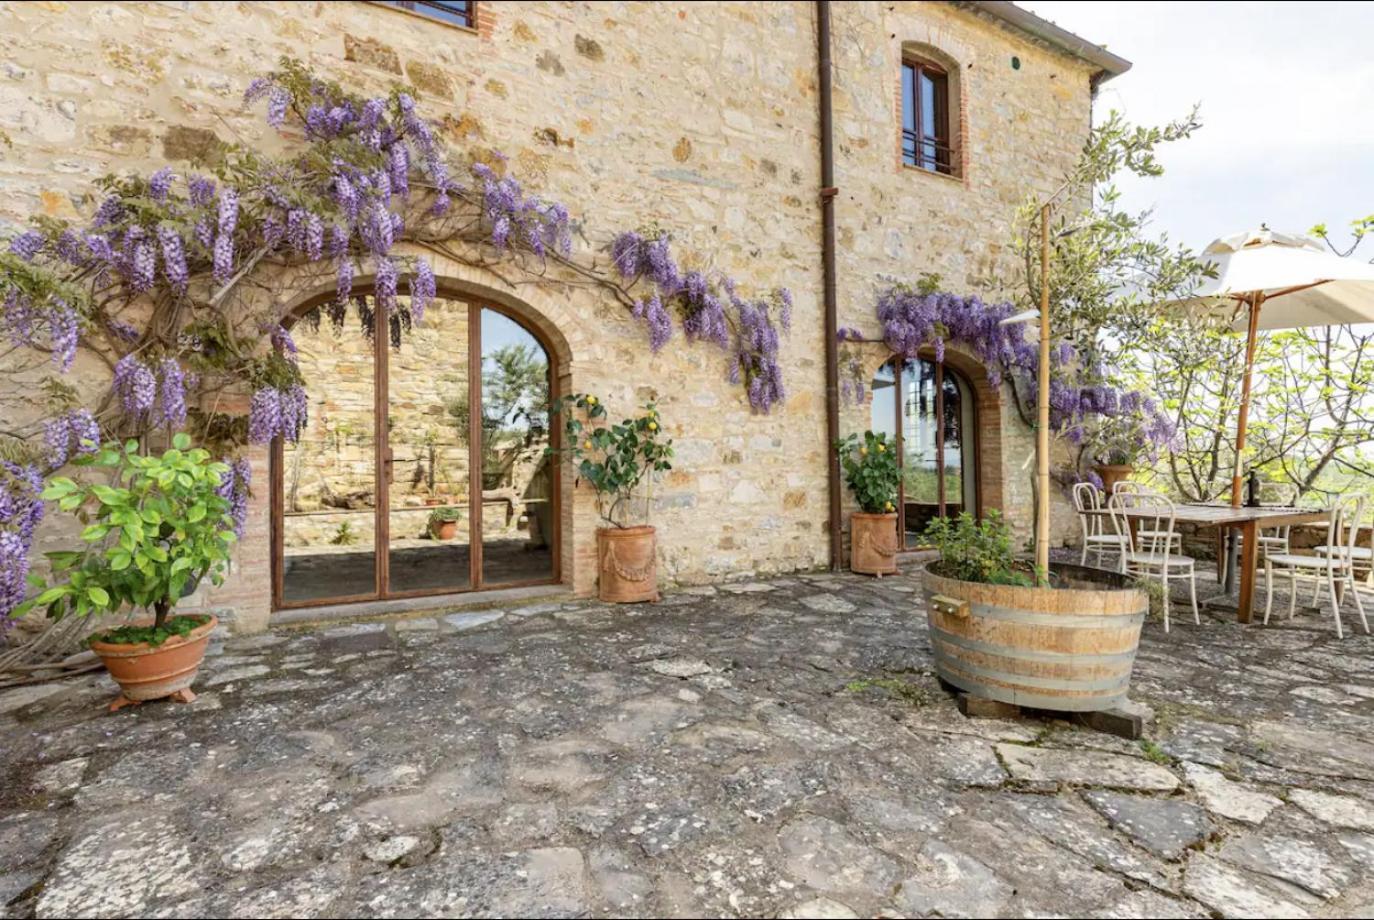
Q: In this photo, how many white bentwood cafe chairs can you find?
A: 6